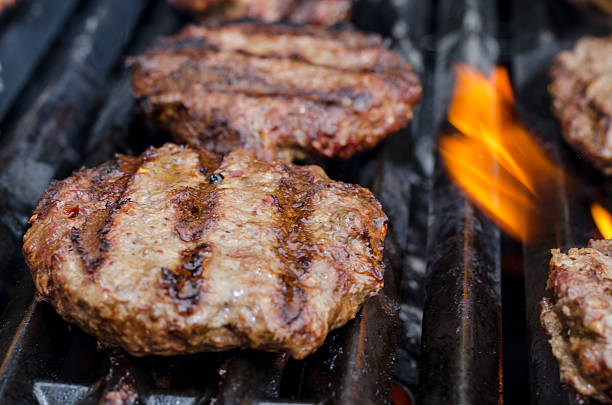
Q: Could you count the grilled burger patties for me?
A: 5